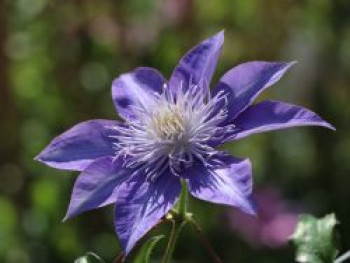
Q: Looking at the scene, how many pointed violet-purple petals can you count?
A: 8